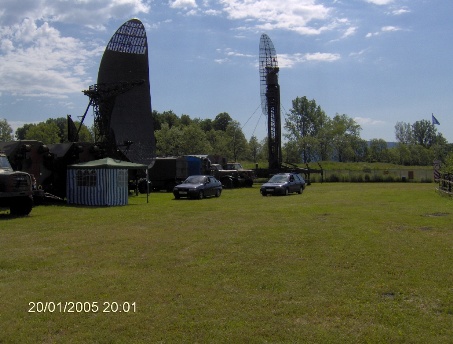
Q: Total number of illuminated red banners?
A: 0